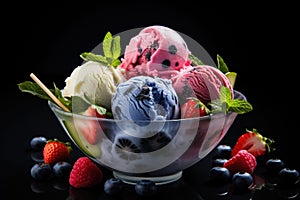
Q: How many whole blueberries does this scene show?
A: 11